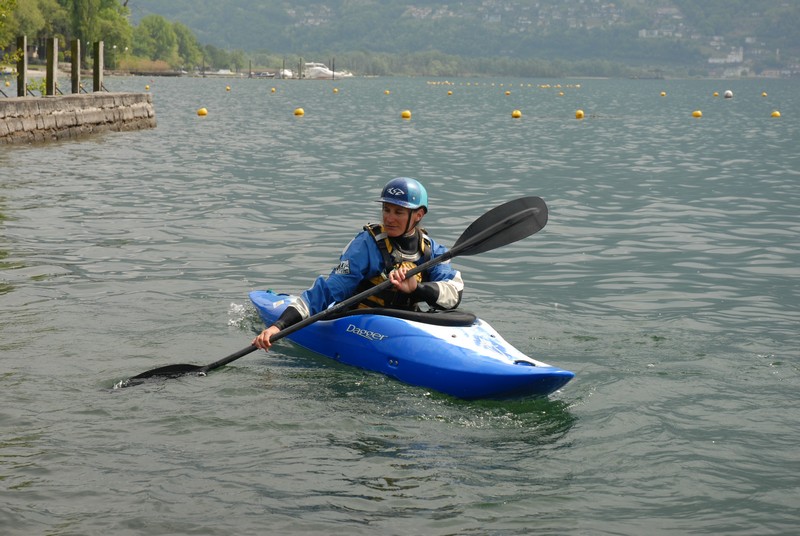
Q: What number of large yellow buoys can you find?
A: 7